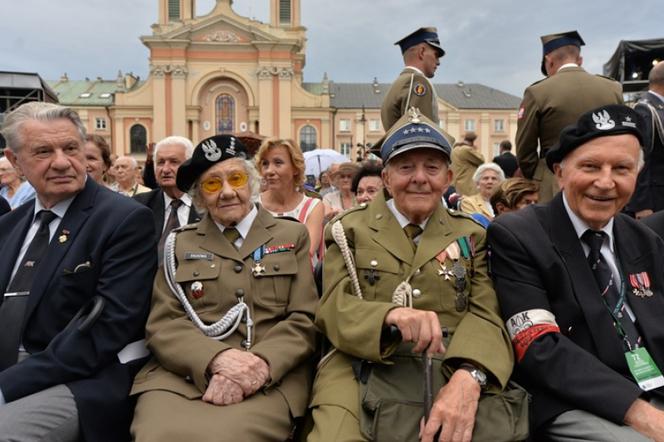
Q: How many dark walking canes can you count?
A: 2